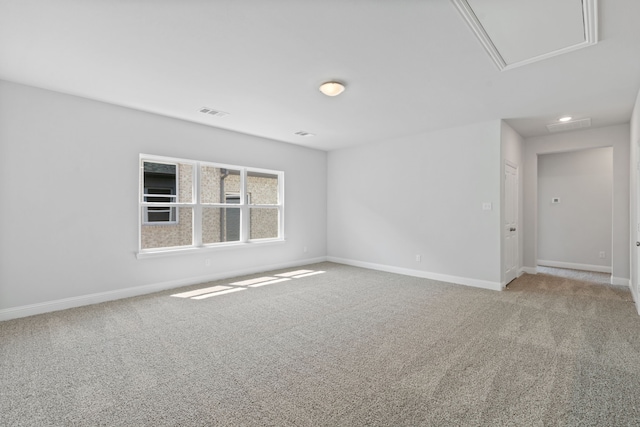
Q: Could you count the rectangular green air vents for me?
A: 0